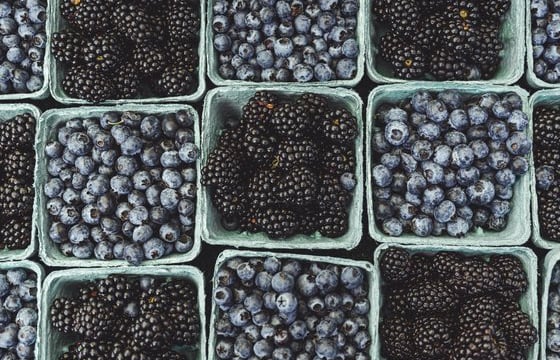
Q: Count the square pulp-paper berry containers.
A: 15